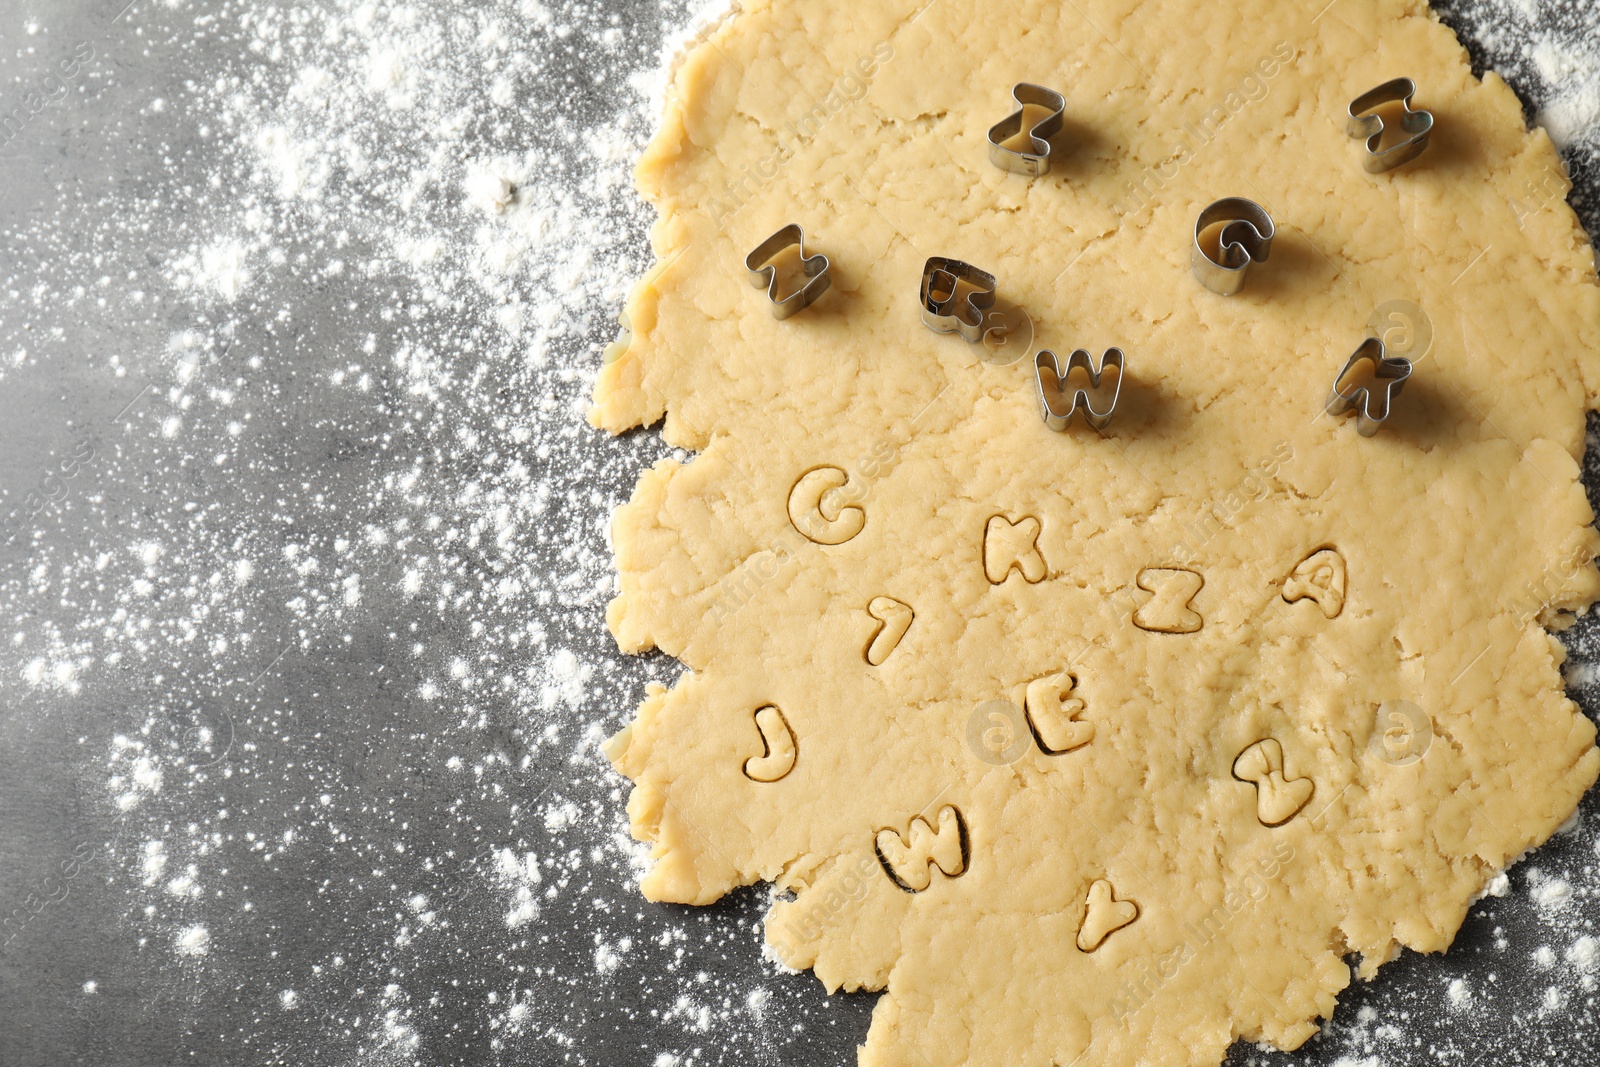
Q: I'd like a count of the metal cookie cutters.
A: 7